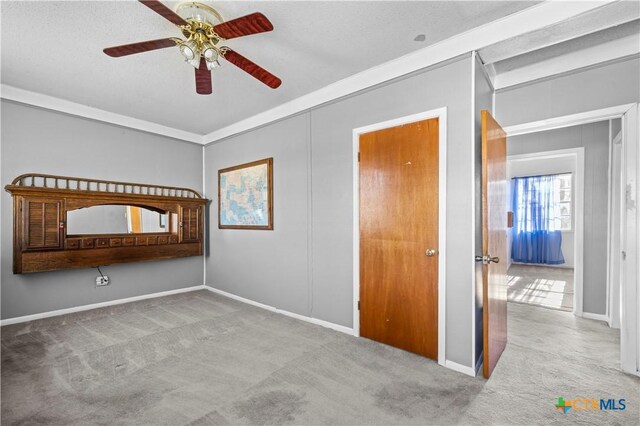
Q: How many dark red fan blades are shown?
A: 5